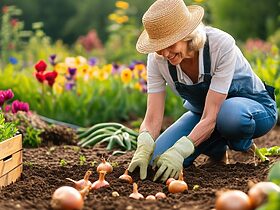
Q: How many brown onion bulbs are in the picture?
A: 12